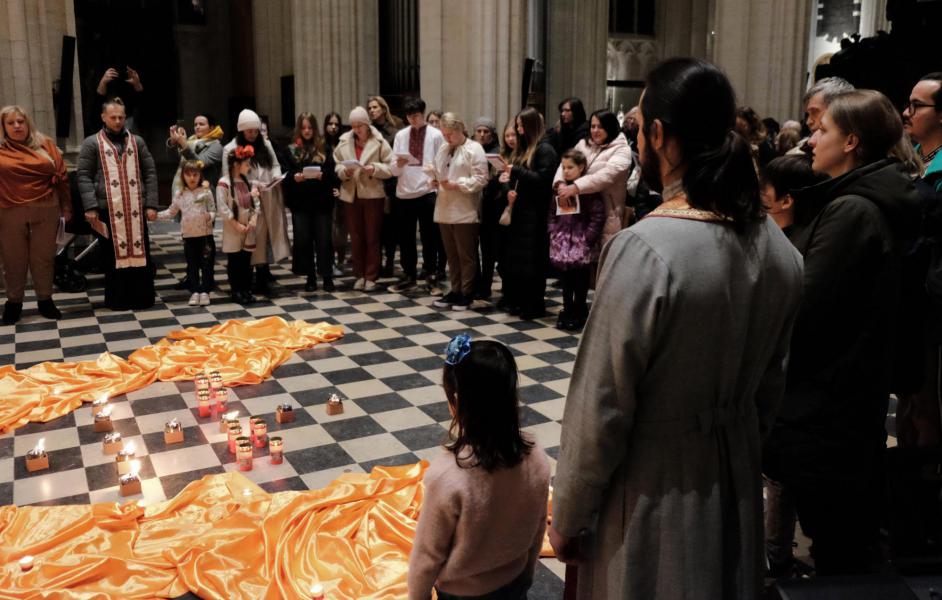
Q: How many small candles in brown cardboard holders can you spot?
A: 10